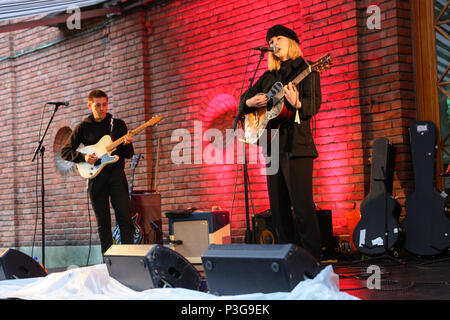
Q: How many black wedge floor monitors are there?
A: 3